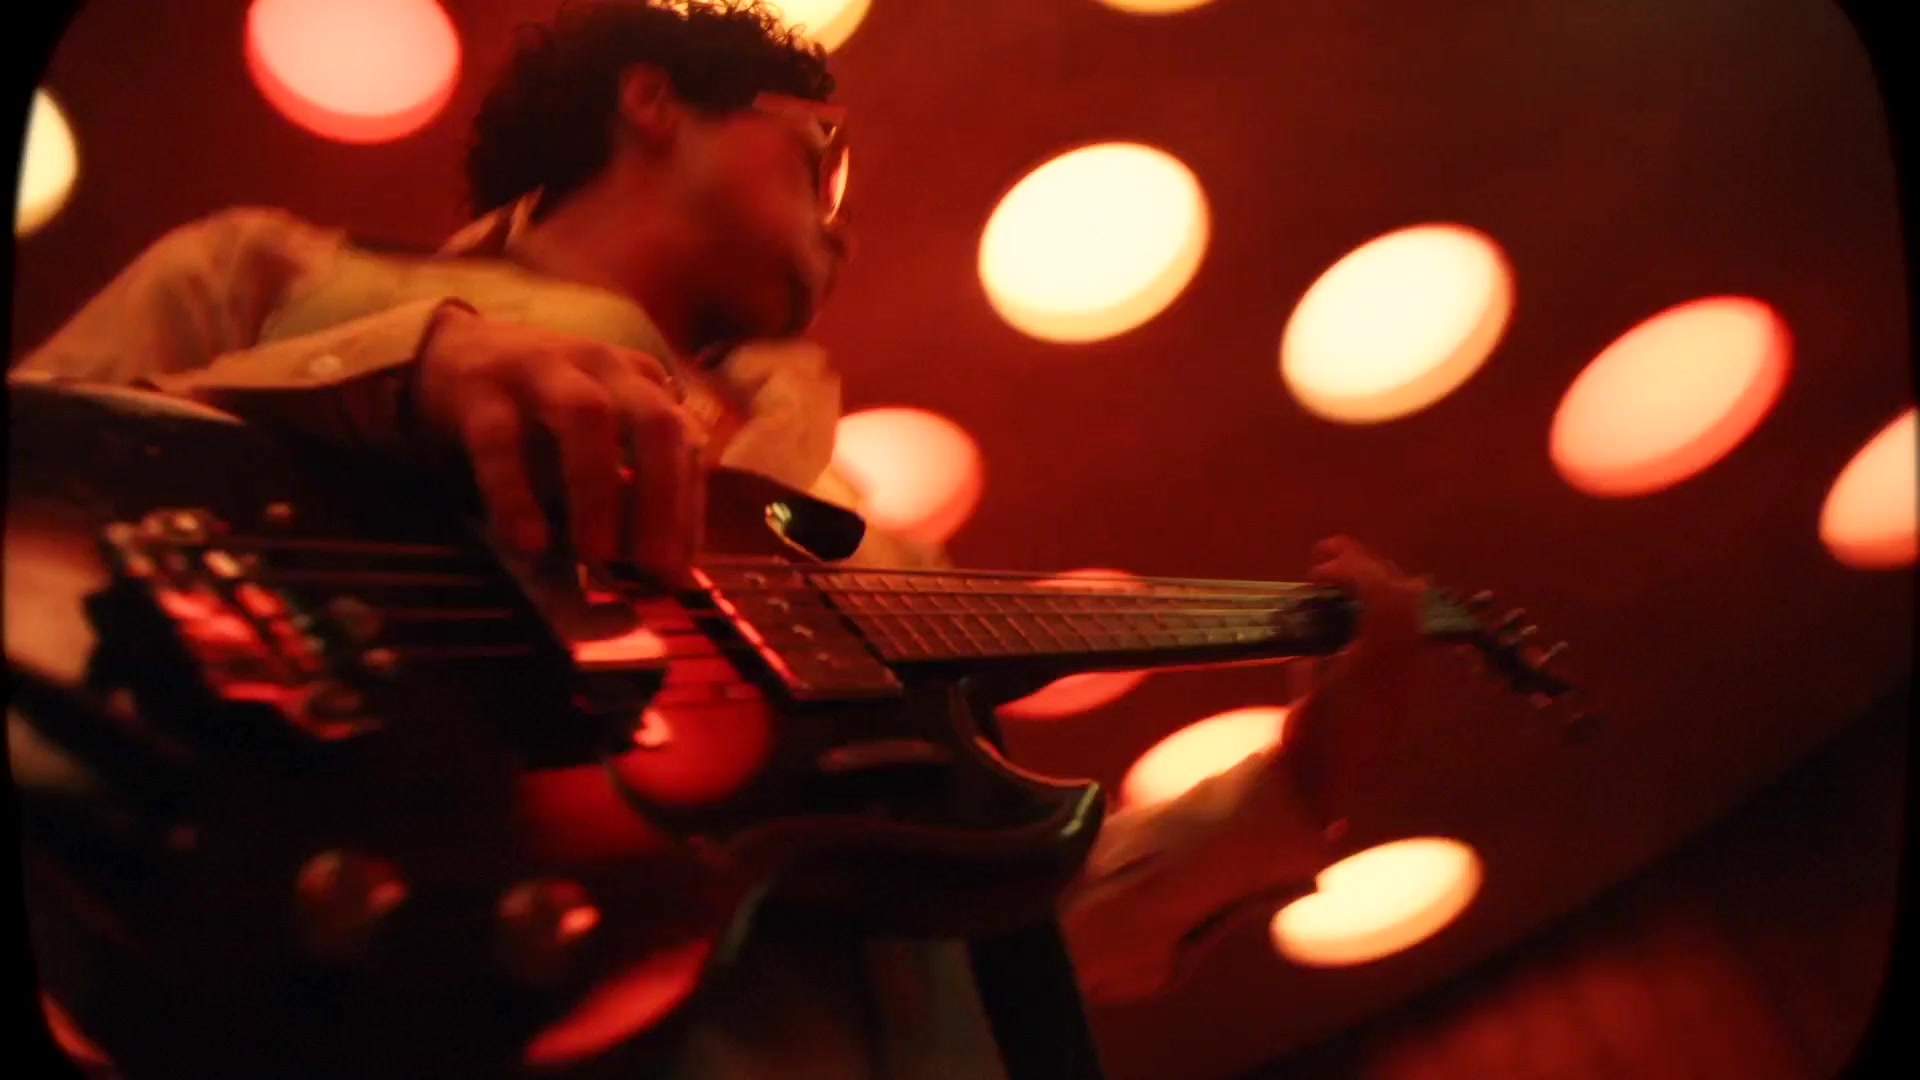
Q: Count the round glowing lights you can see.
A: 12